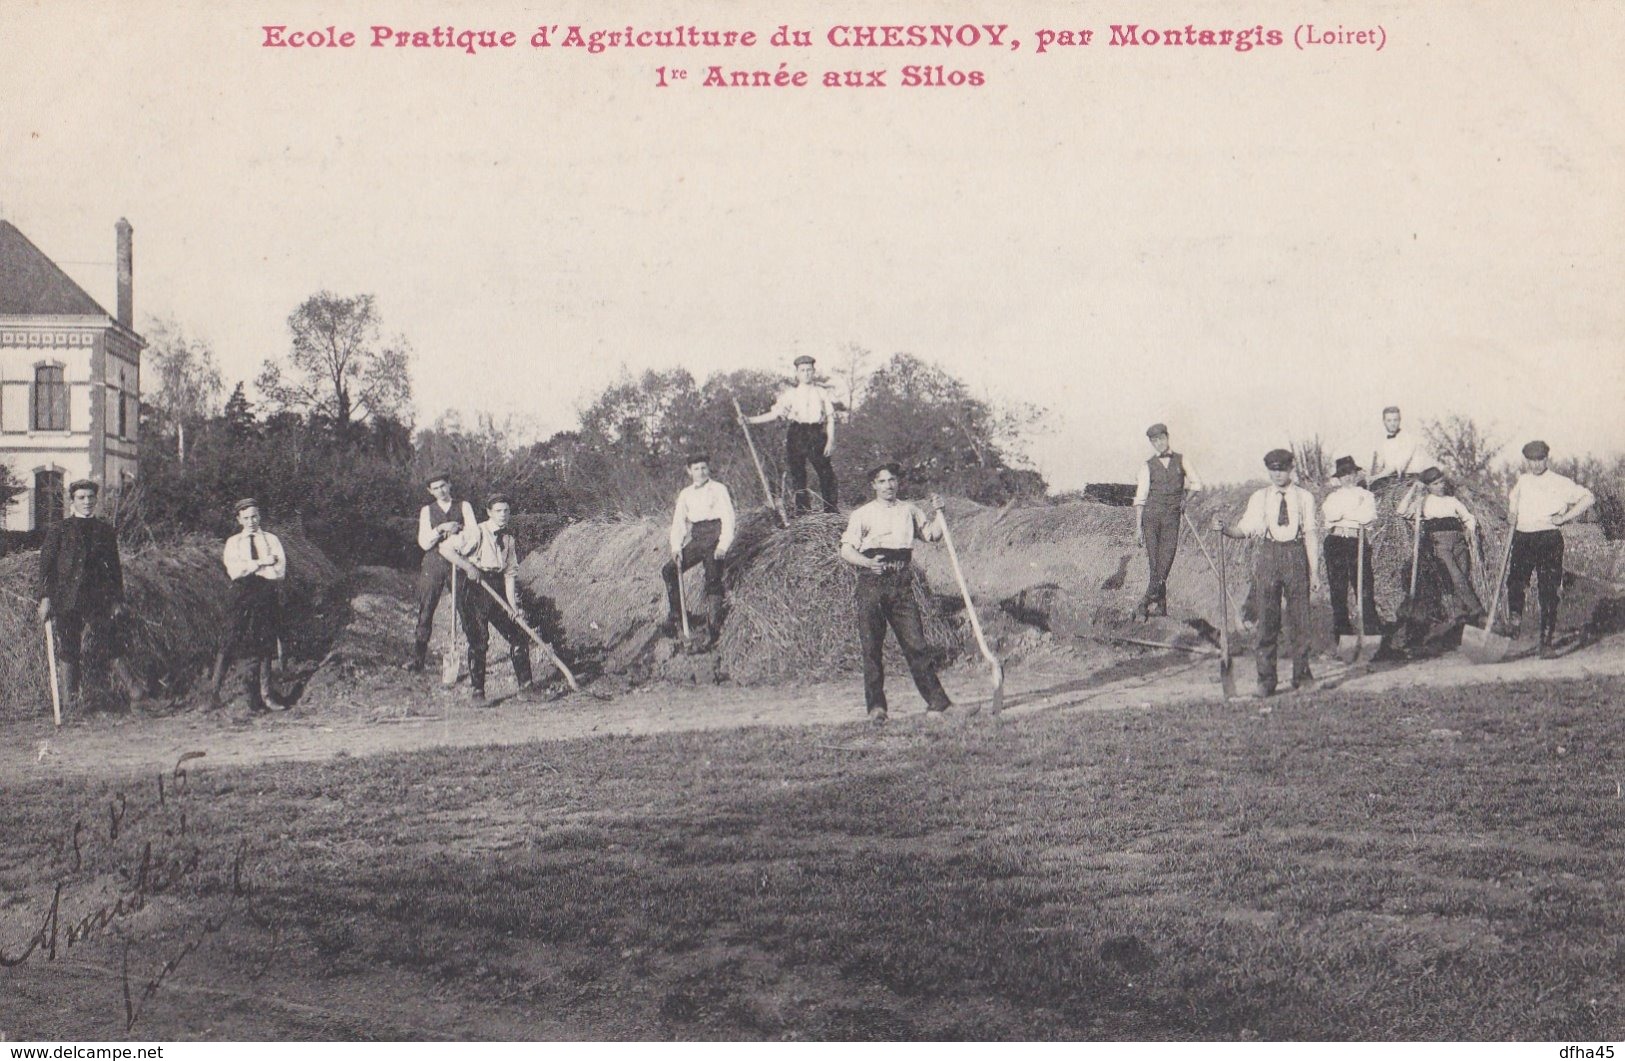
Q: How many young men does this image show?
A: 13